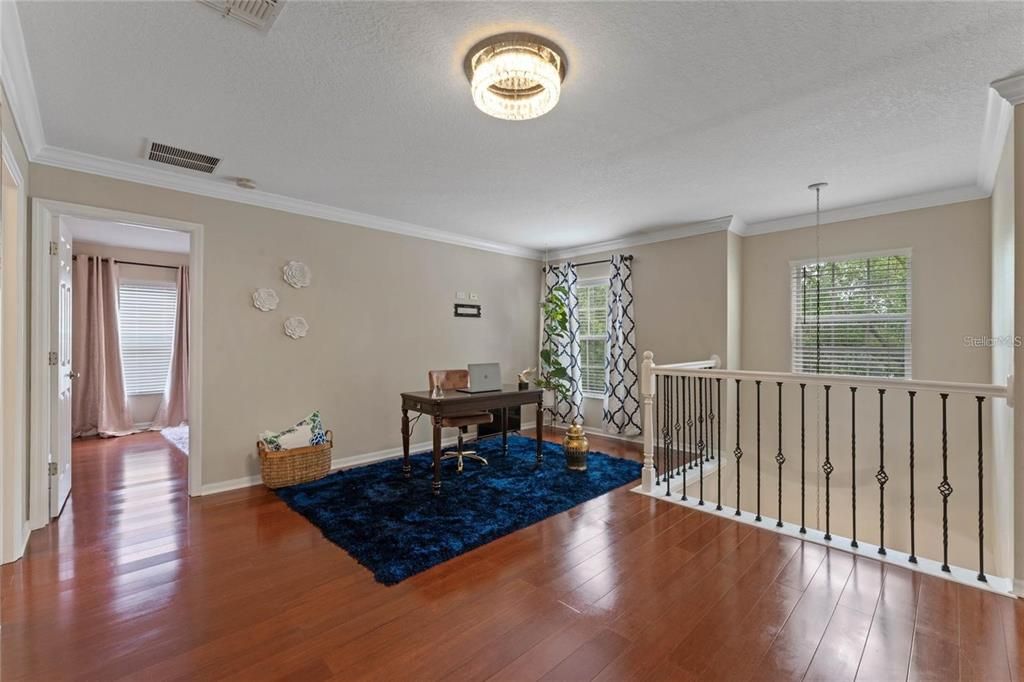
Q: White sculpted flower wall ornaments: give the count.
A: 3